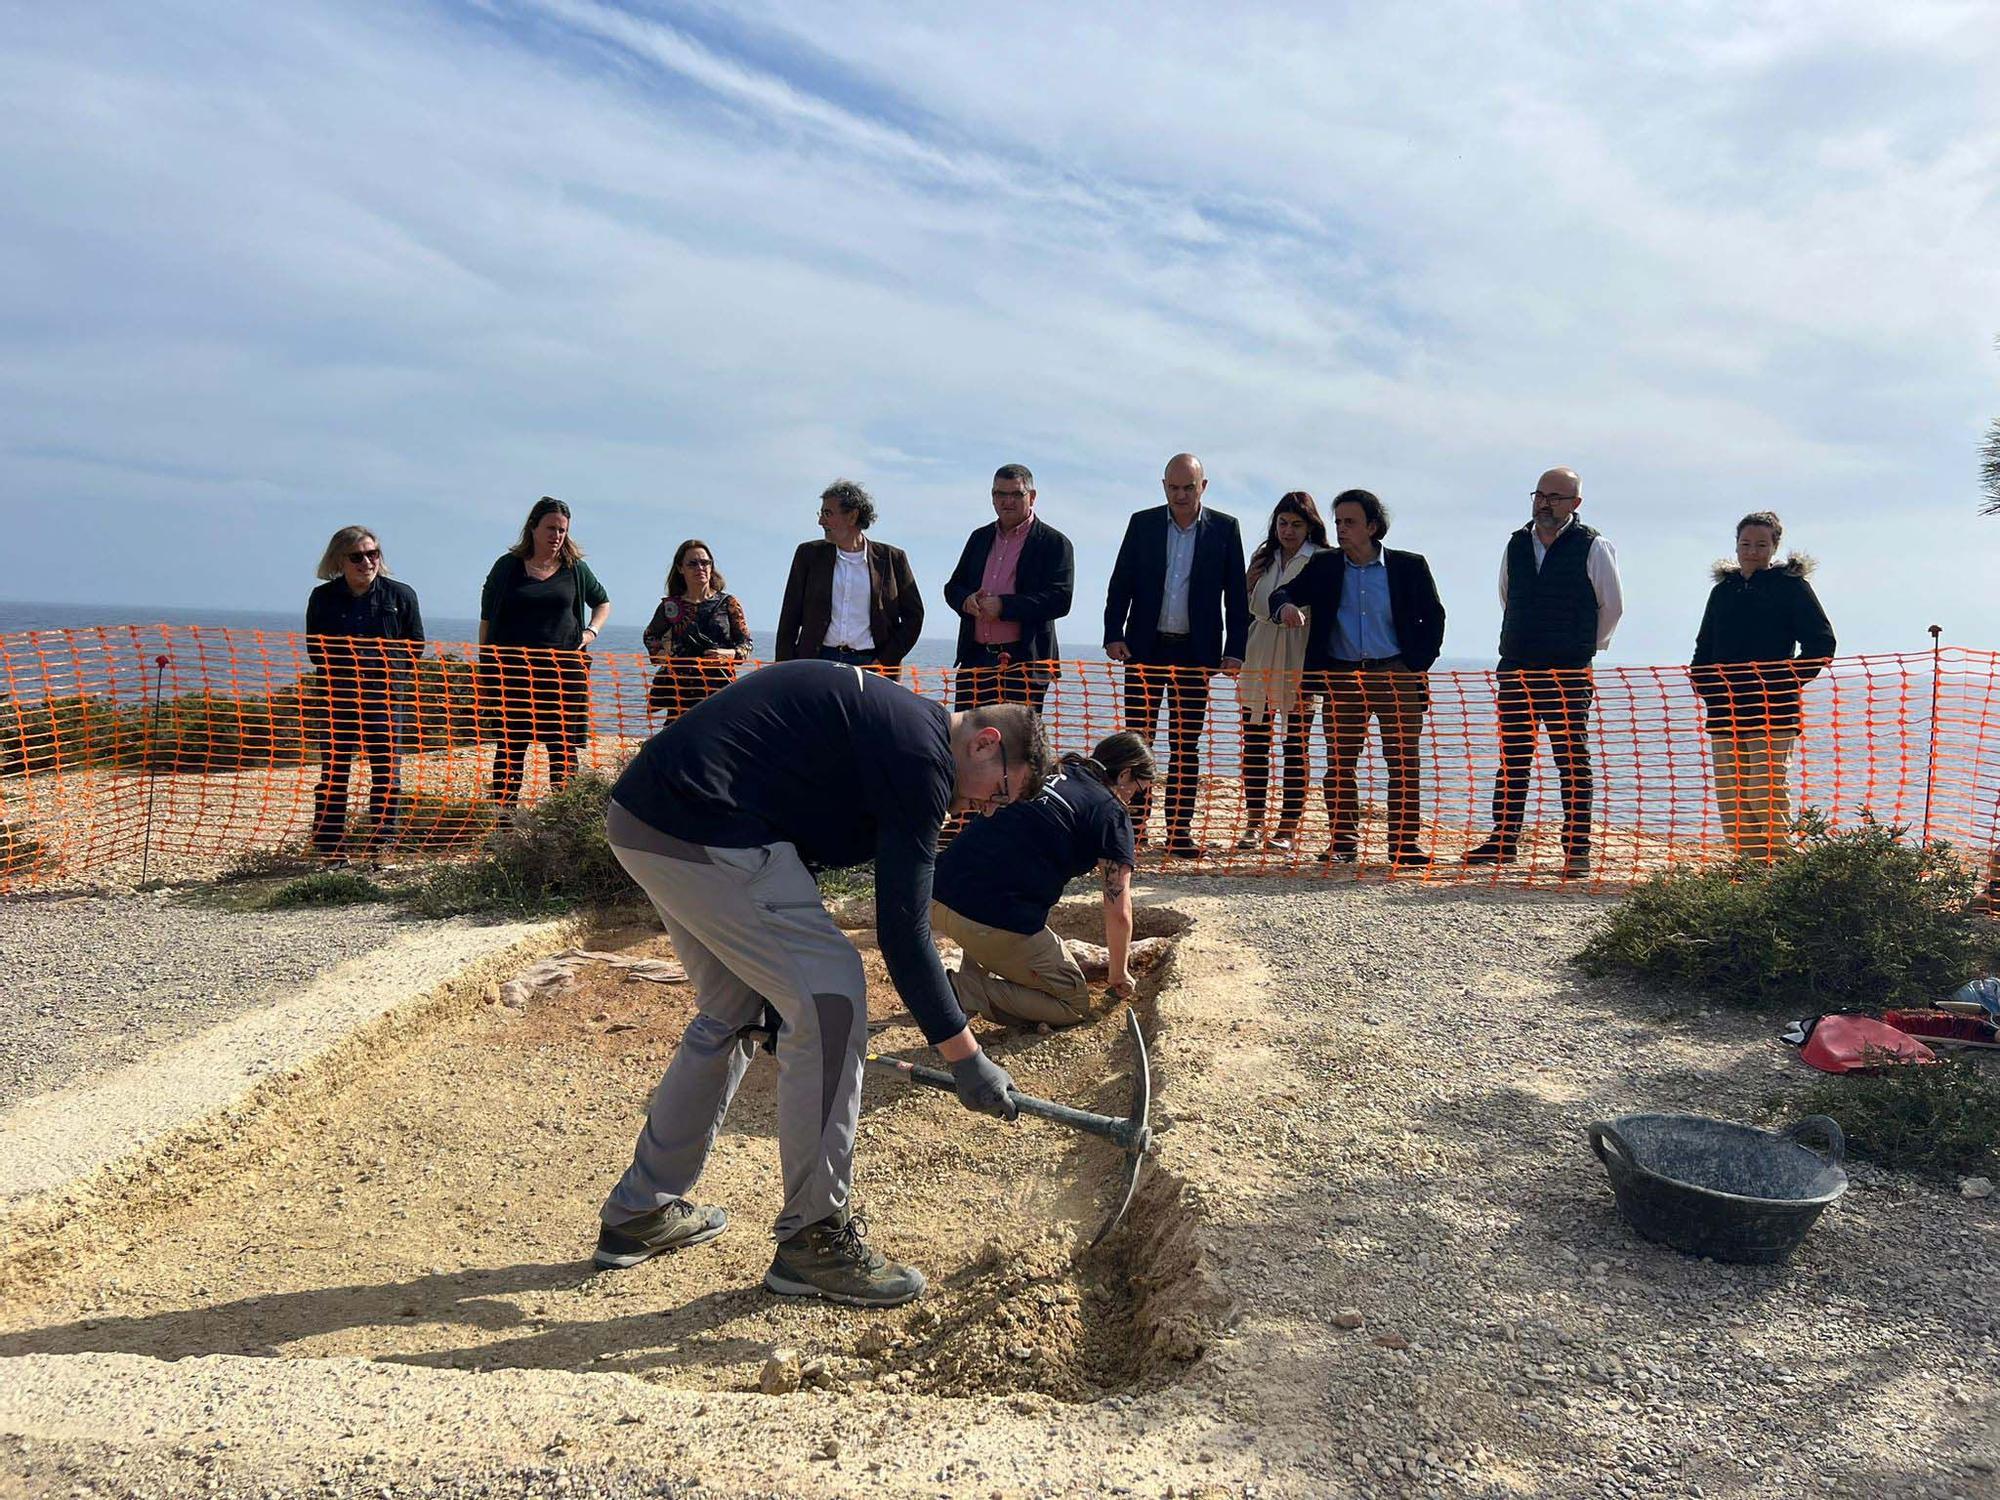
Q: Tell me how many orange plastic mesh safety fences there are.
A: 1